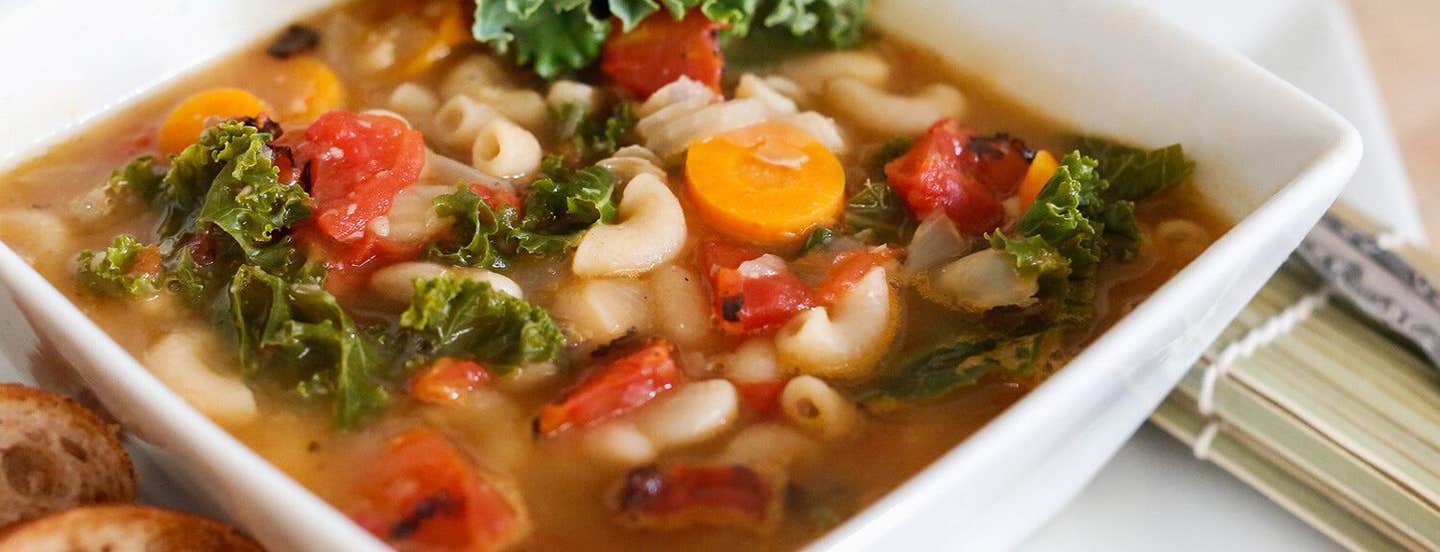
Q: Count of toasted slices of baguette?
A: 2